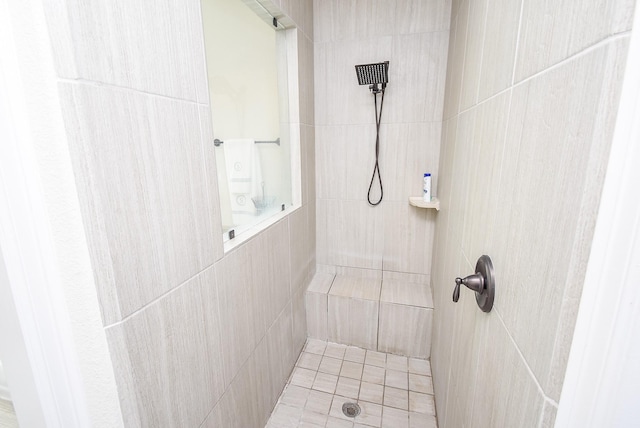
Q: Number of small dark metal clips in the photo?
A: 3